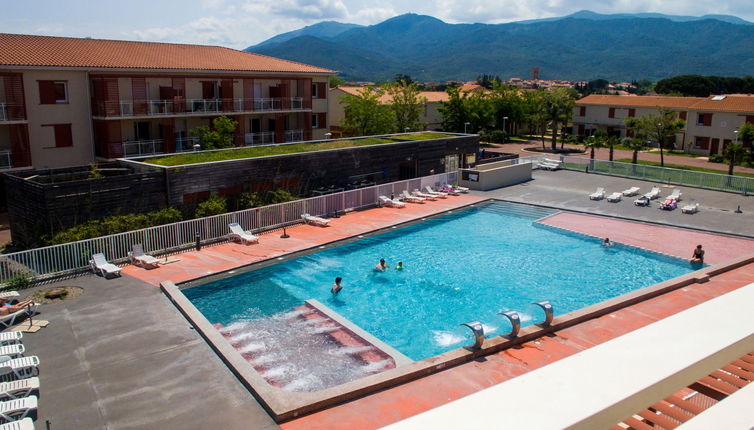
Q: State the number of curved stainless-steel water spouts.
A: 3